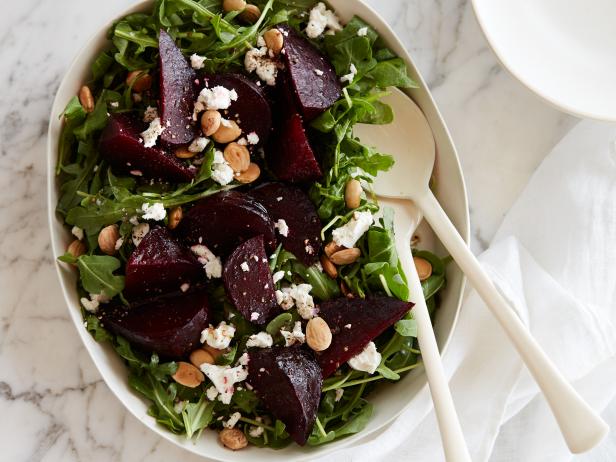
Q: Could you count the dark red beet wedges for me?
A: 12